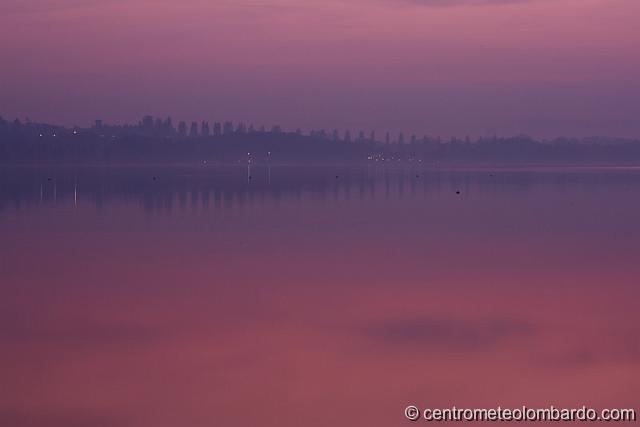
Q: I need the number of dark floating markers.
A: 7